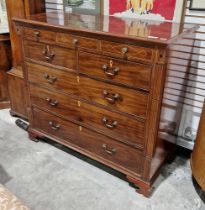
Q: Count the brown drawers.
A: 8